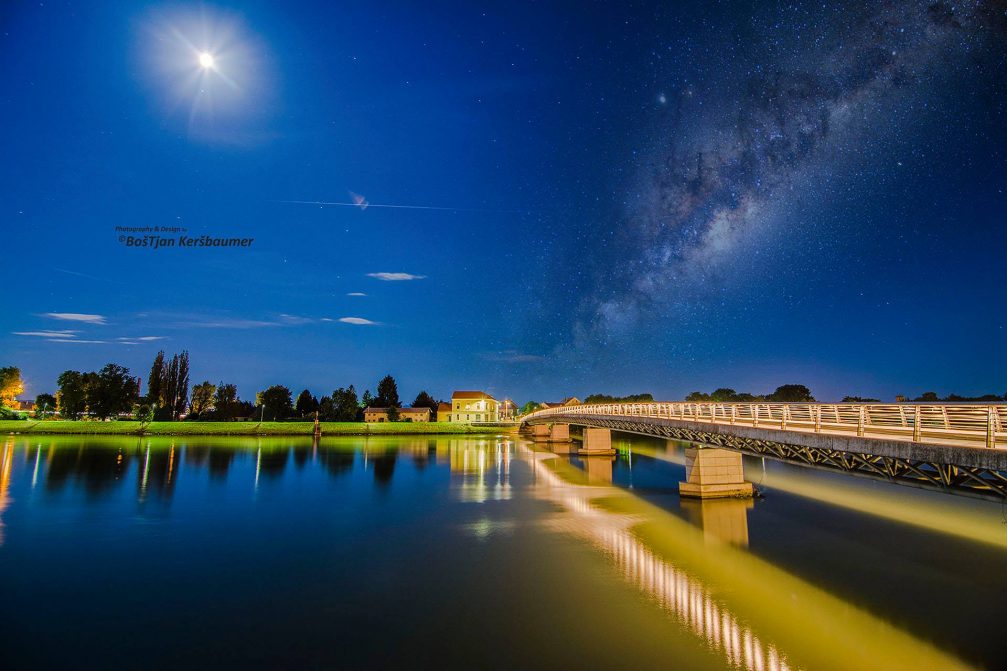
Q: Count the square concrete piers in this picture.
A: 4